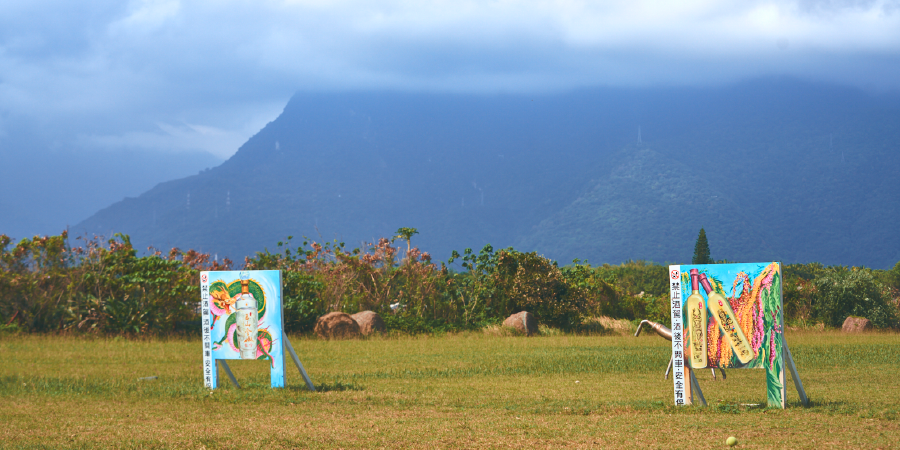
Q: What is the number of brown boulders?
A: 4